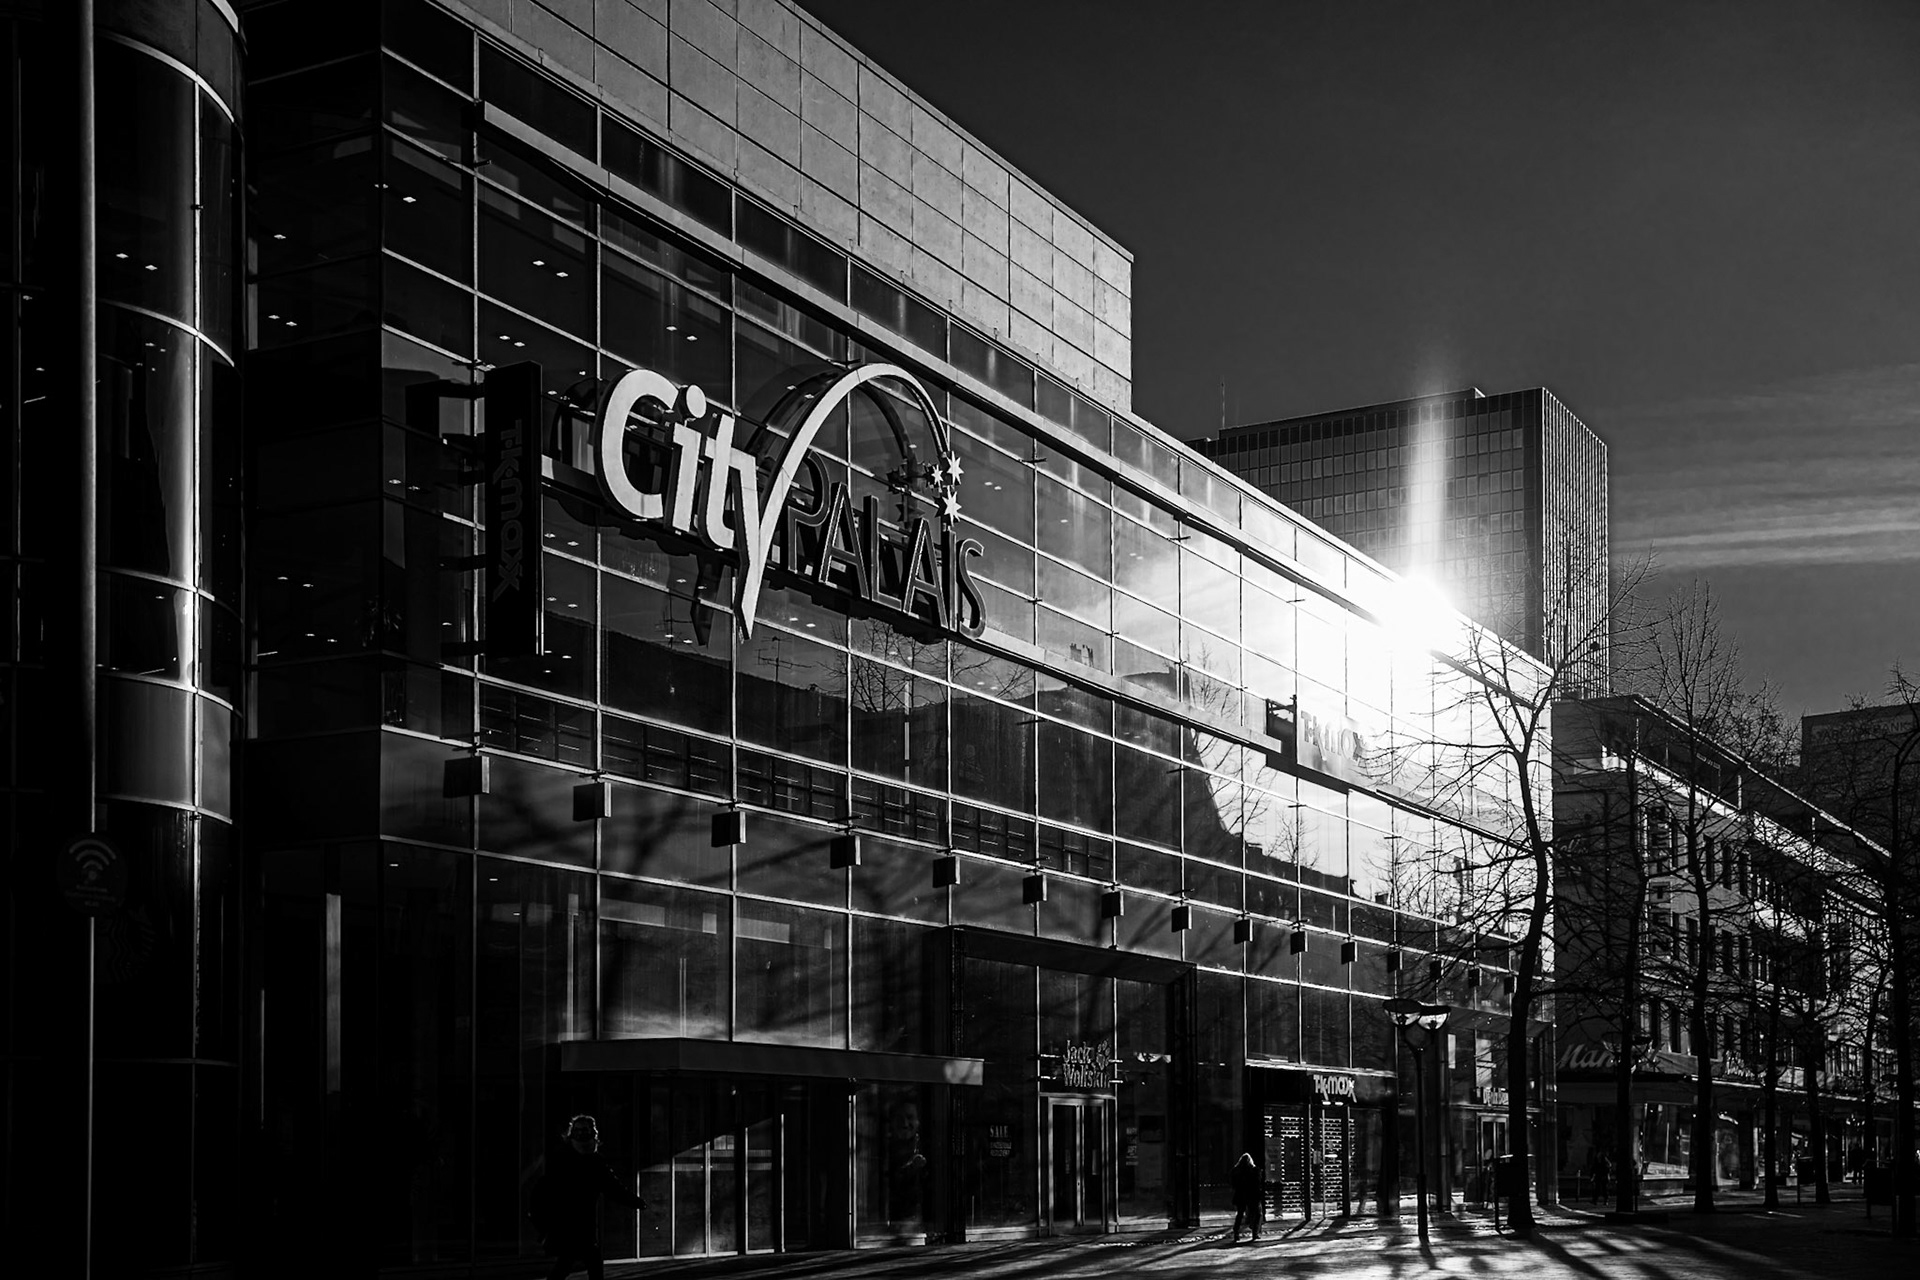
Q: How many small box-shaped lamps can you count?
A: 15